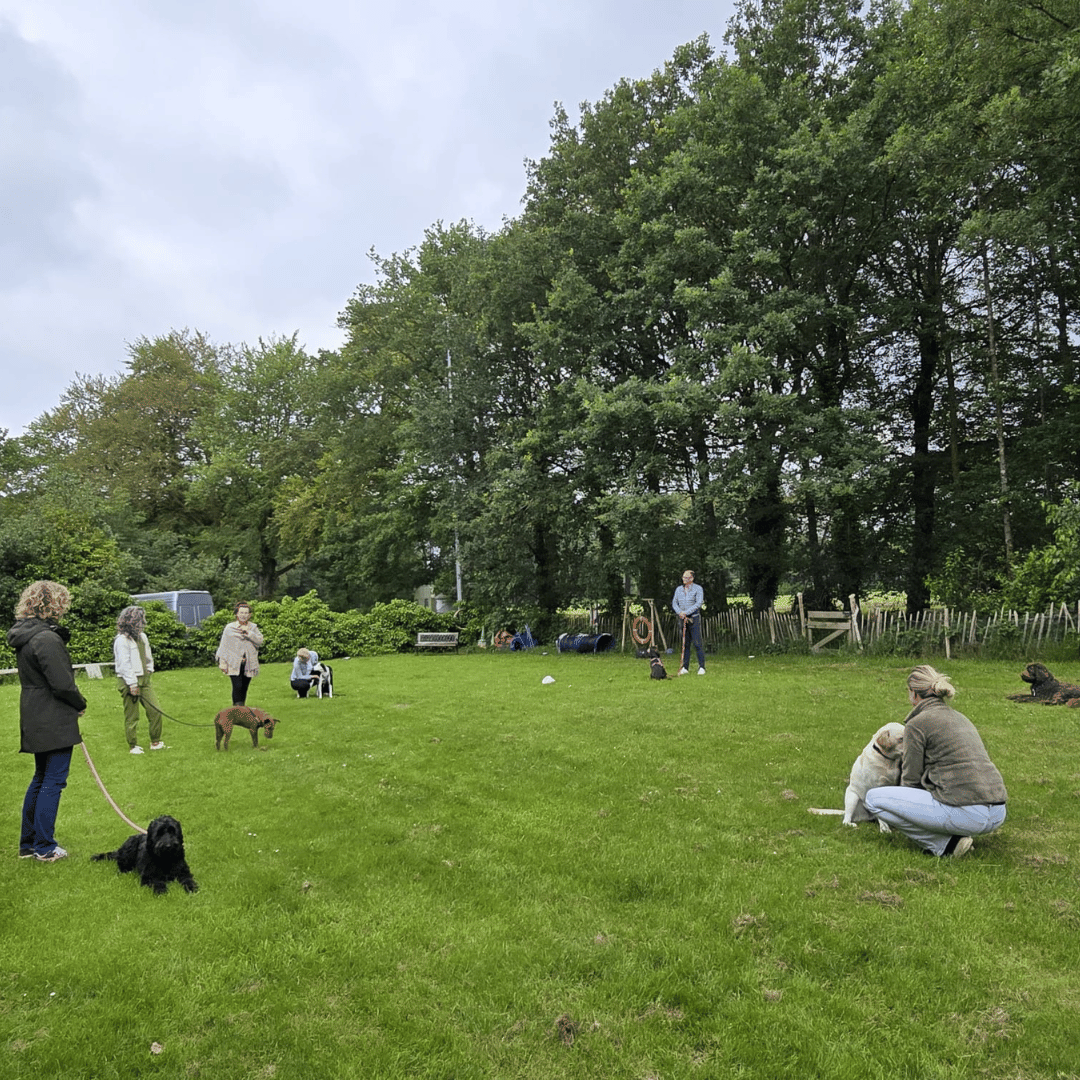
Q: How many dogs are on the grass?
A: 6